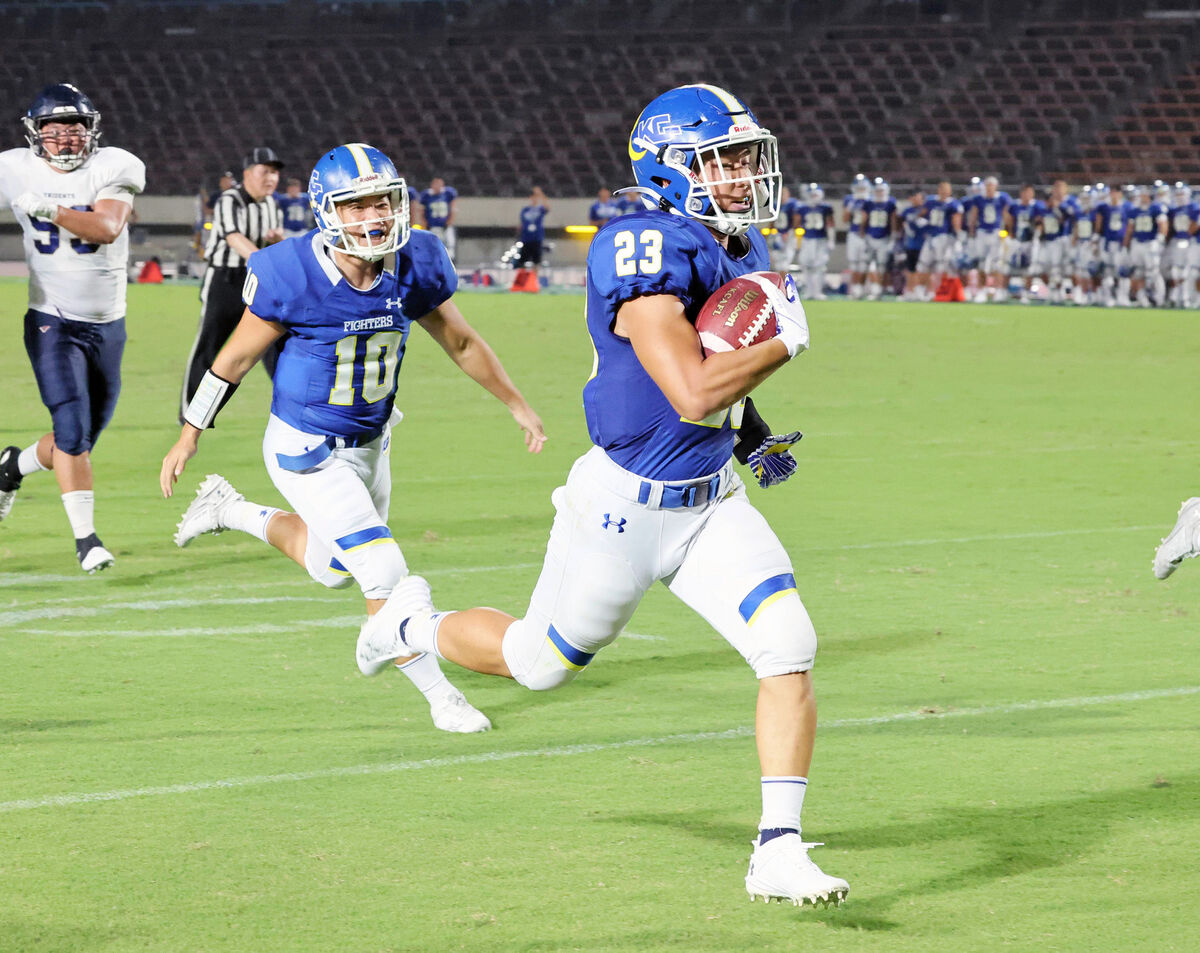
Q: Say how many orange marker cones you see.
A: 3